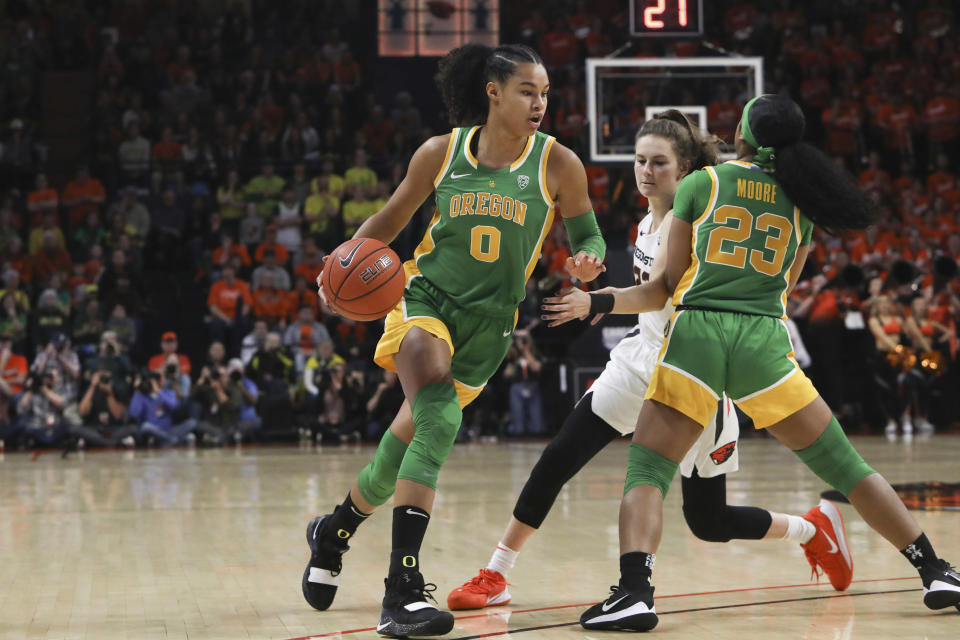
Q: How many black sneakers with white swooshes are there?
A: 4